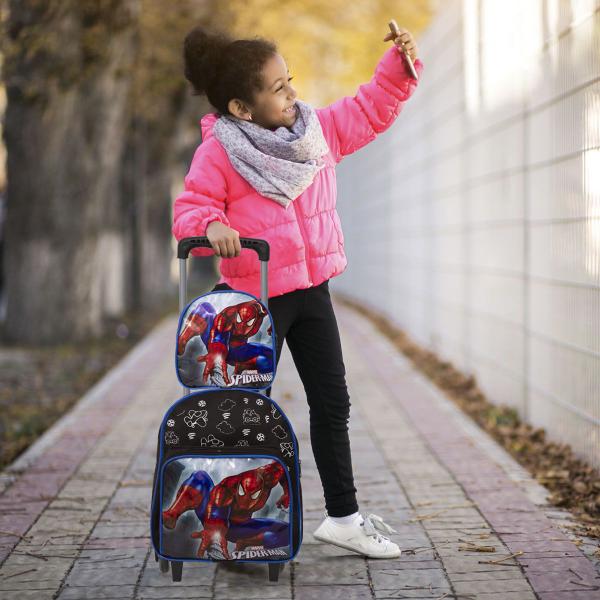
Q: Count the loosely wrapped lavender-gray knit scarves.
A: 1